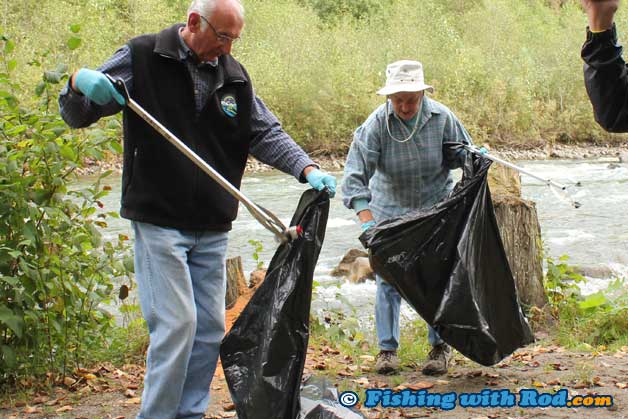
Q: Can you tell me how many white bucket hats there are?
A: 1